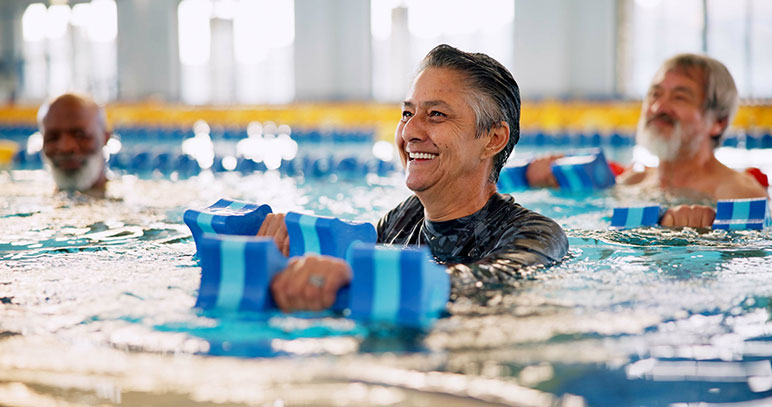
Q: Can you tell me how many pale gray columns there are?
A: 3